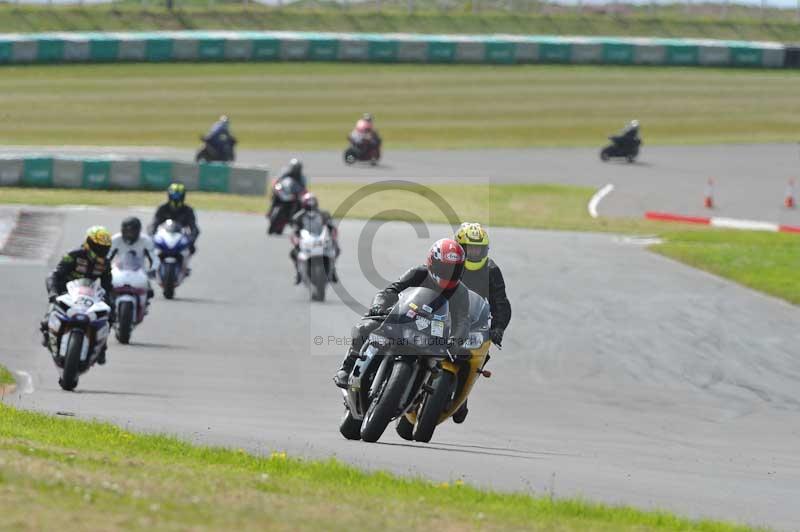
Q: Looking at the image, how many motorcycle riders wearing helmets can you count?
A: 10